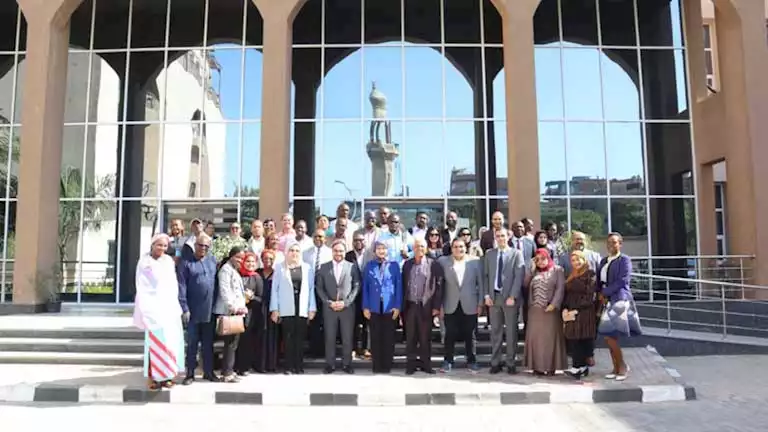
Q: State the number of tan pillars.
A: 4